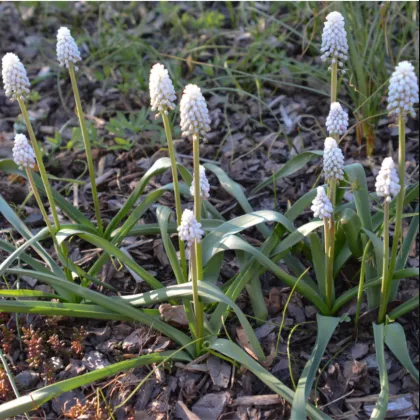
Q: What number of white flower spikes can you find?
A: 13